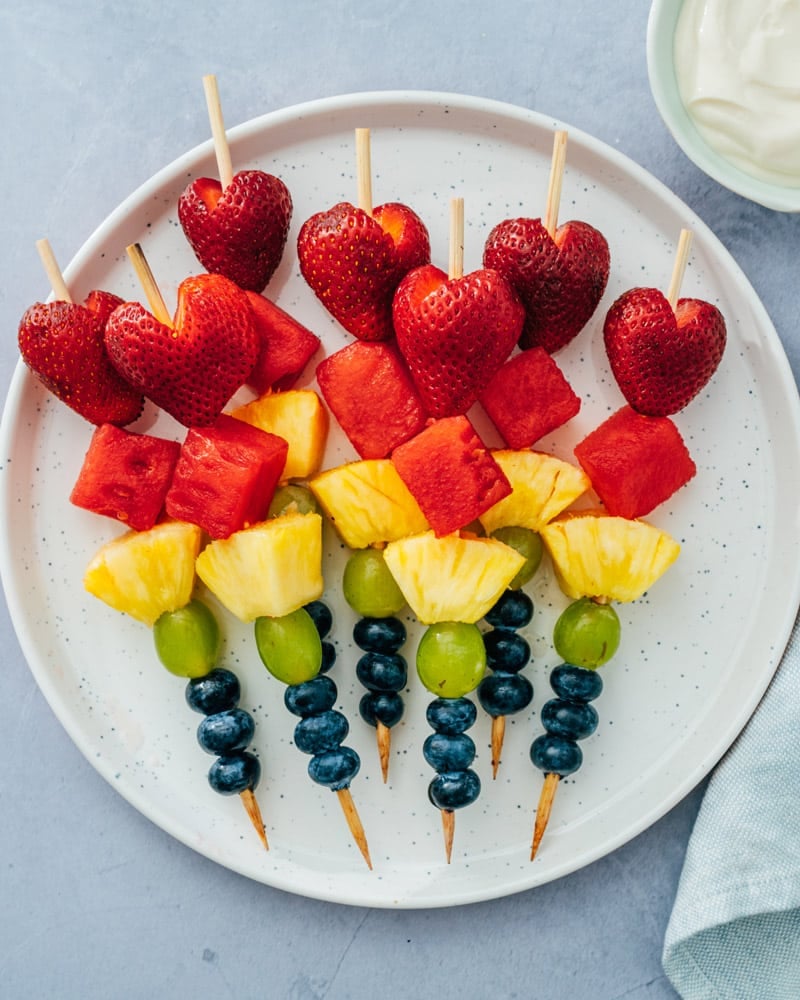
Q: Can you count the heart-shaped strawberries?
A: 7